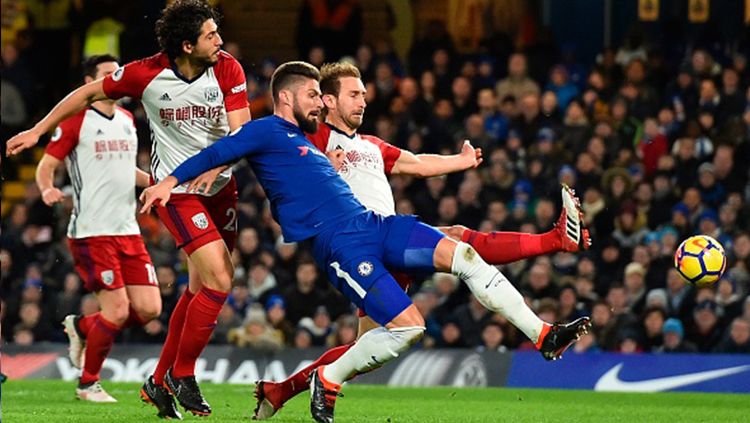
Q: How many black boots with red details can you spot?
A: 4